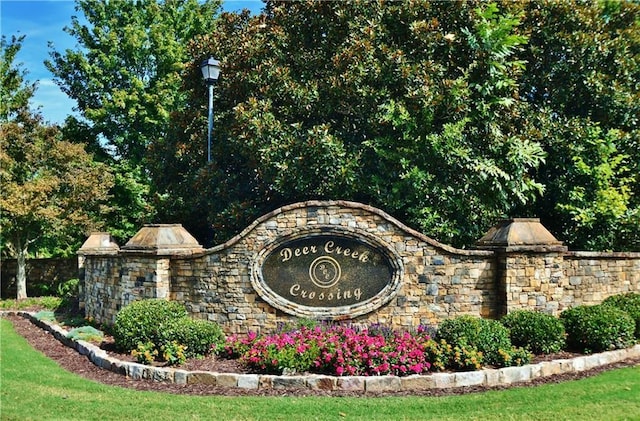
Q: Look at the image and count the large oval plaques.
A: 1